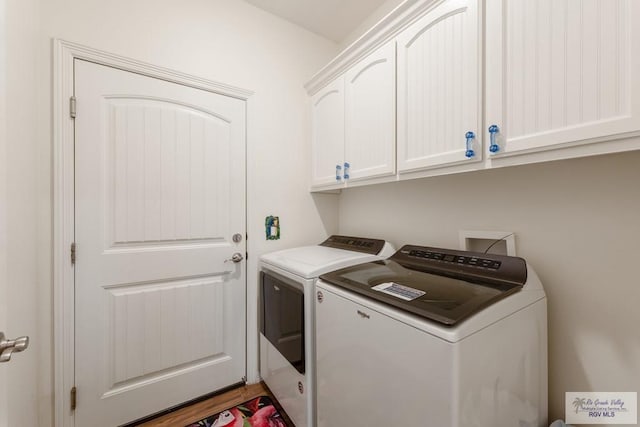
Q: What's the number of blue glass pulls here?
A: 4